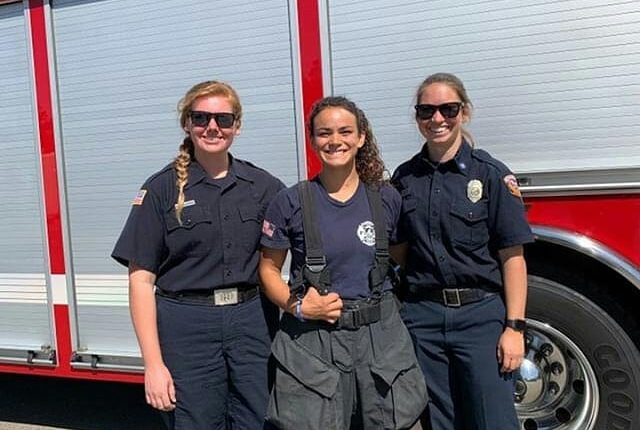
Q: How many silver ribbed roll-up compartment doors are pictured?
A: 3